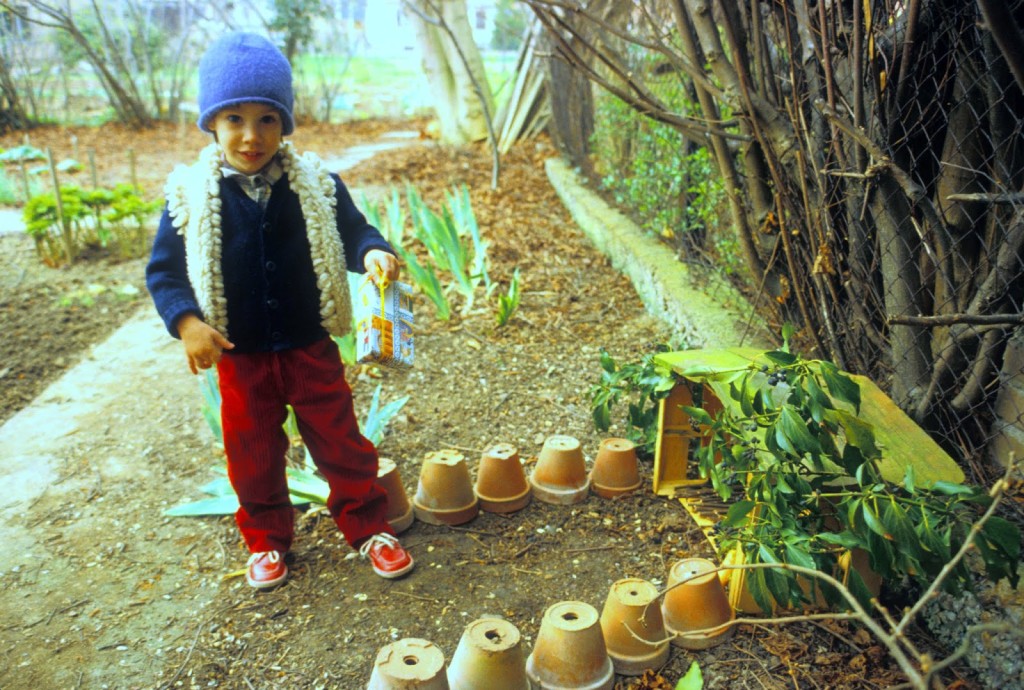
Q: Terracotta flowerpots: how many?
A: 10